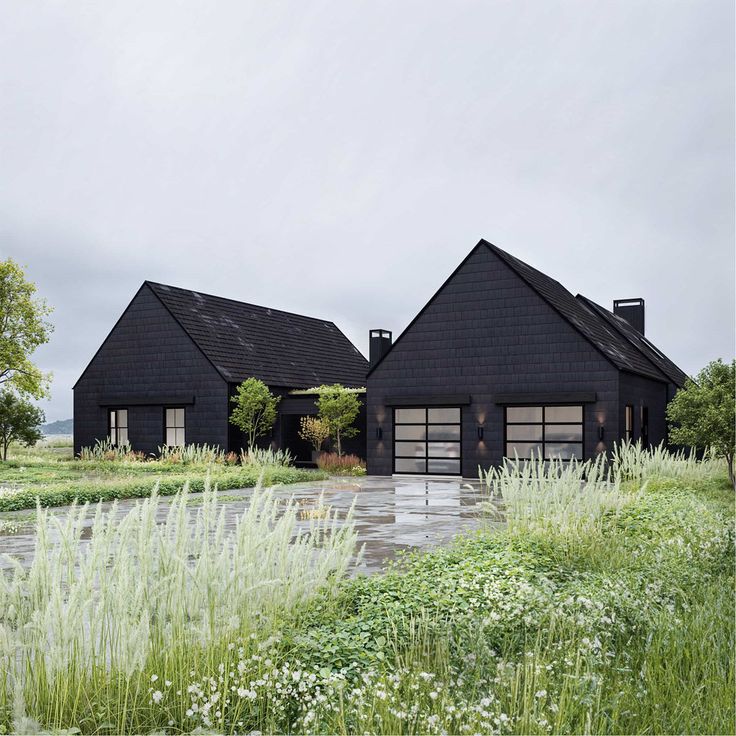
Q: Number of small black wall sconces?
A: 3